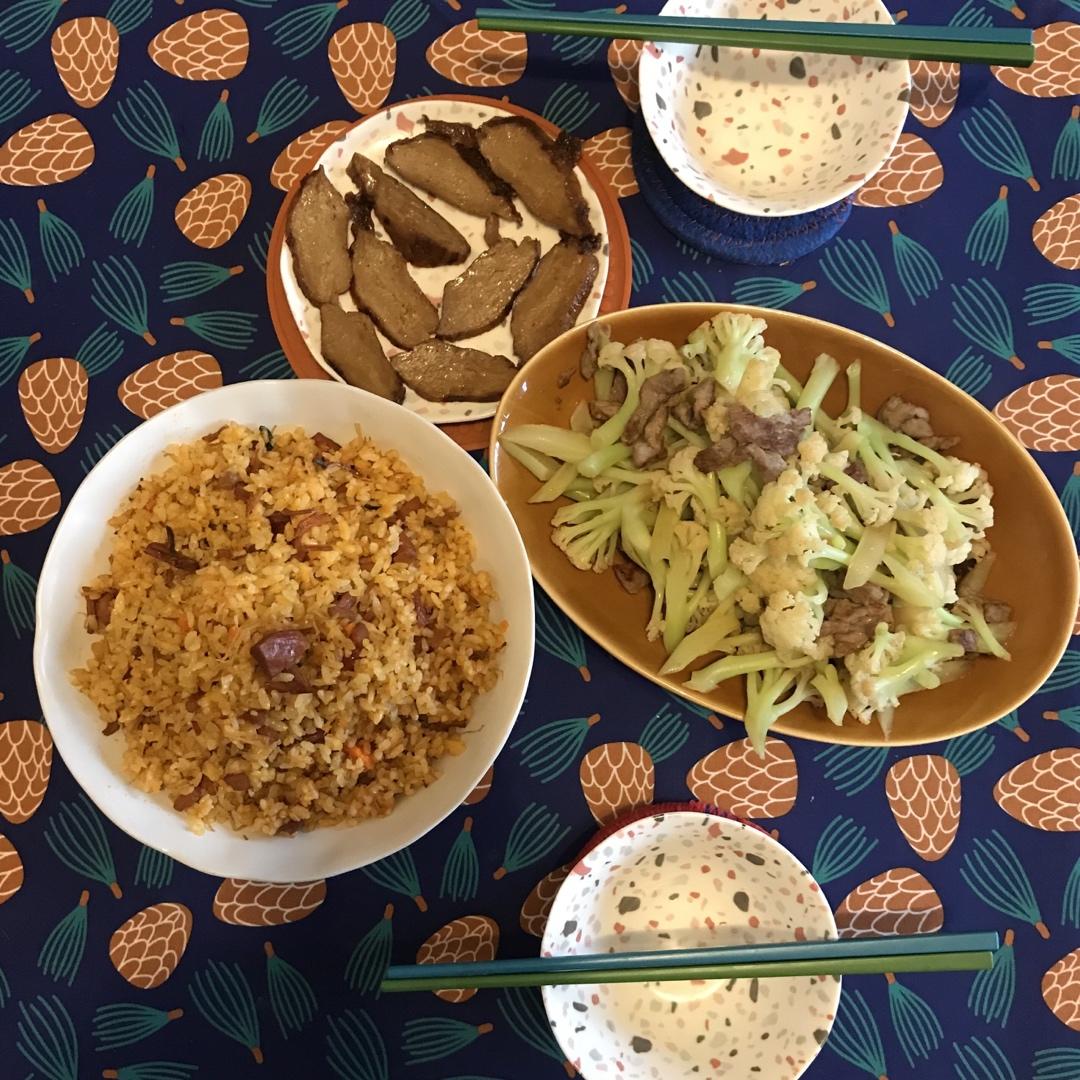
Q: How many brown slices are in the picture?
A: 9